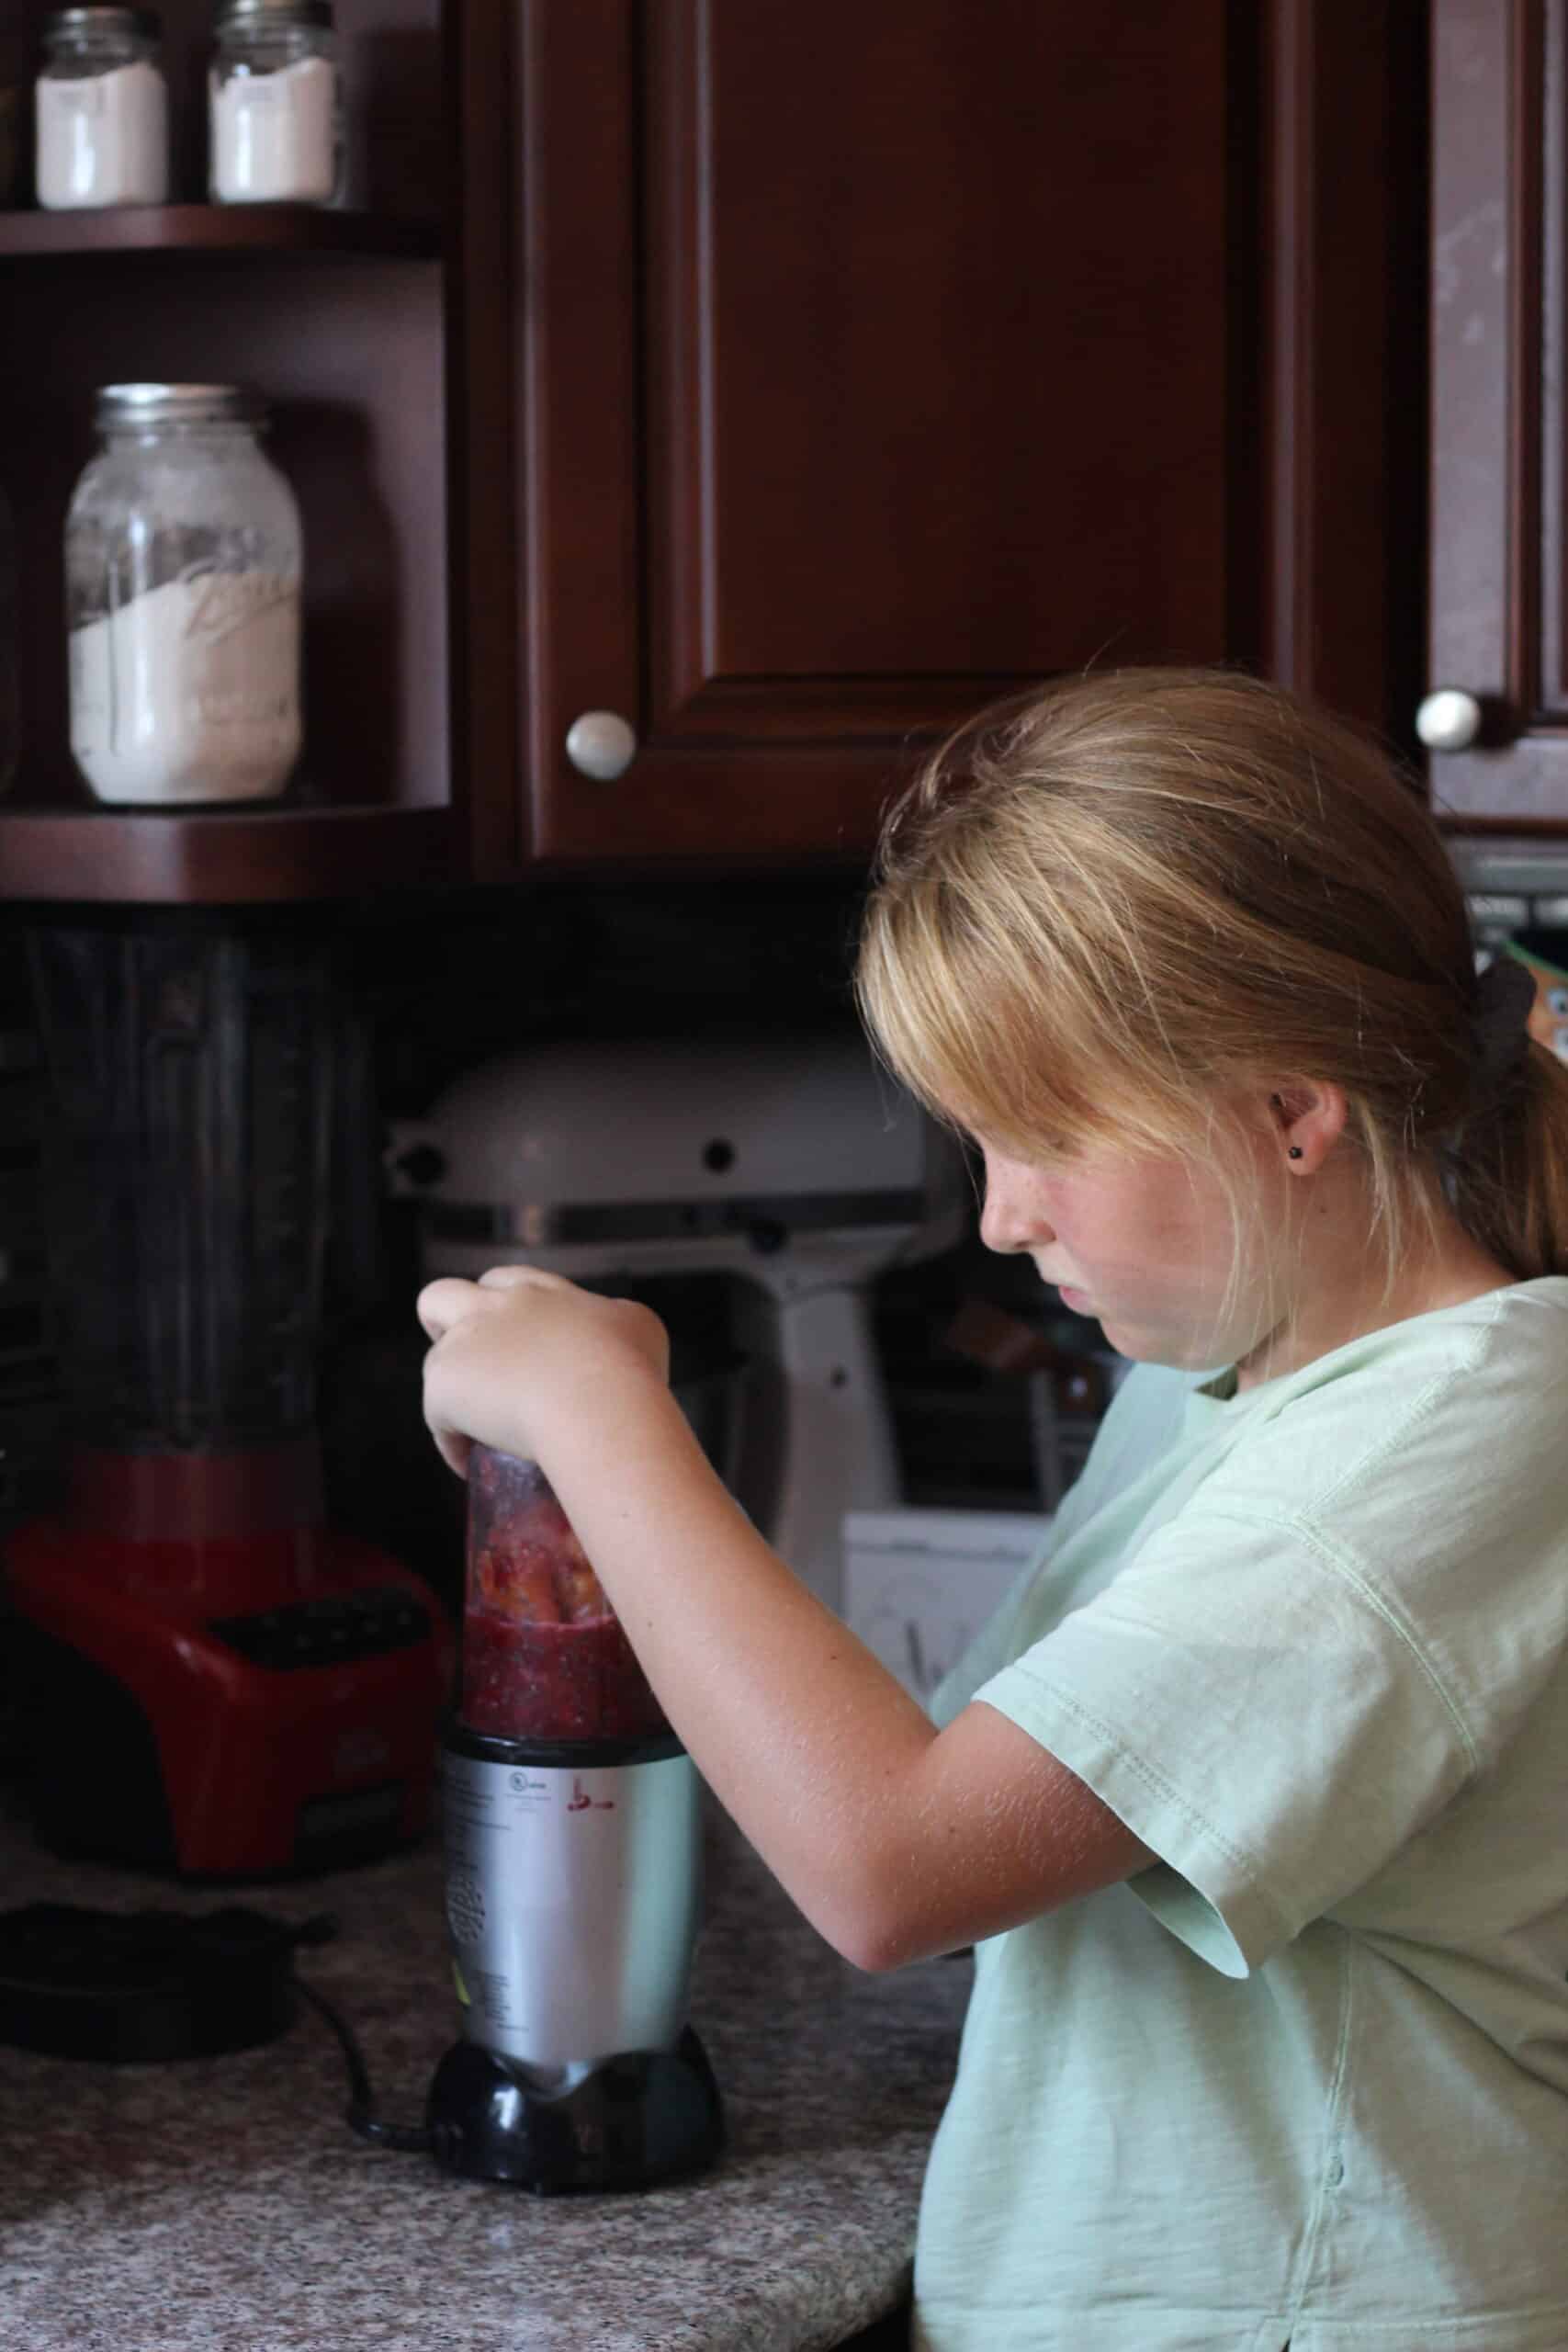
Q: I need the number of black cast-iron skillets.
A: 0